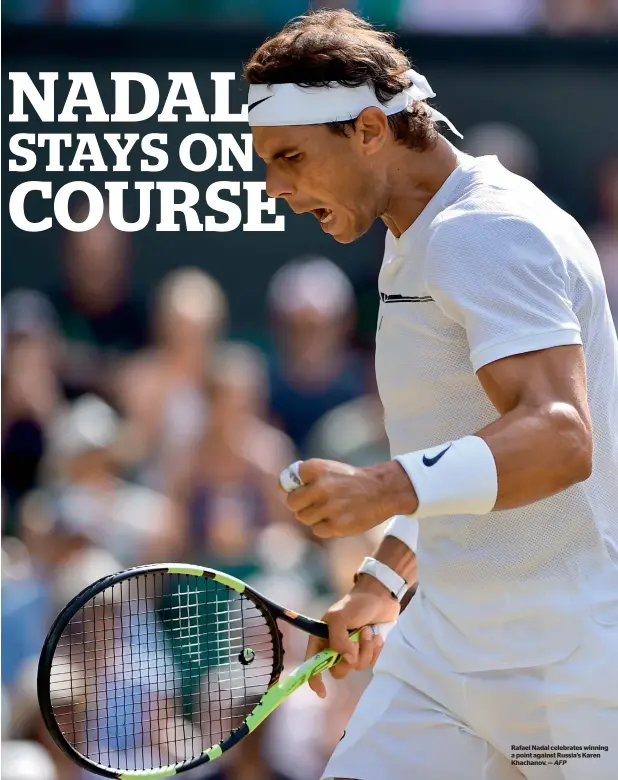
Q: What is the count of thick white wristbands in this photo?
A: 2